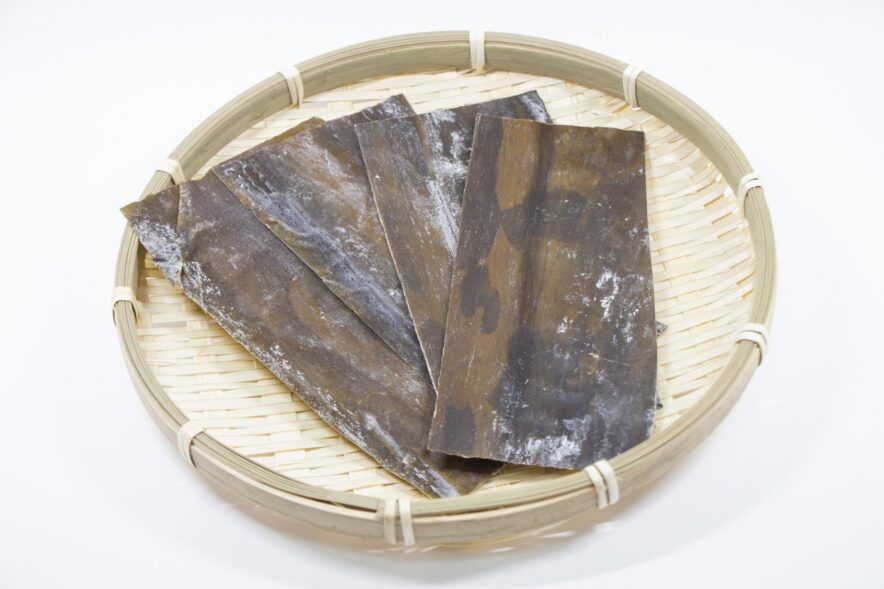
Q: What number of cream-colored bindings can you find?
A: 10